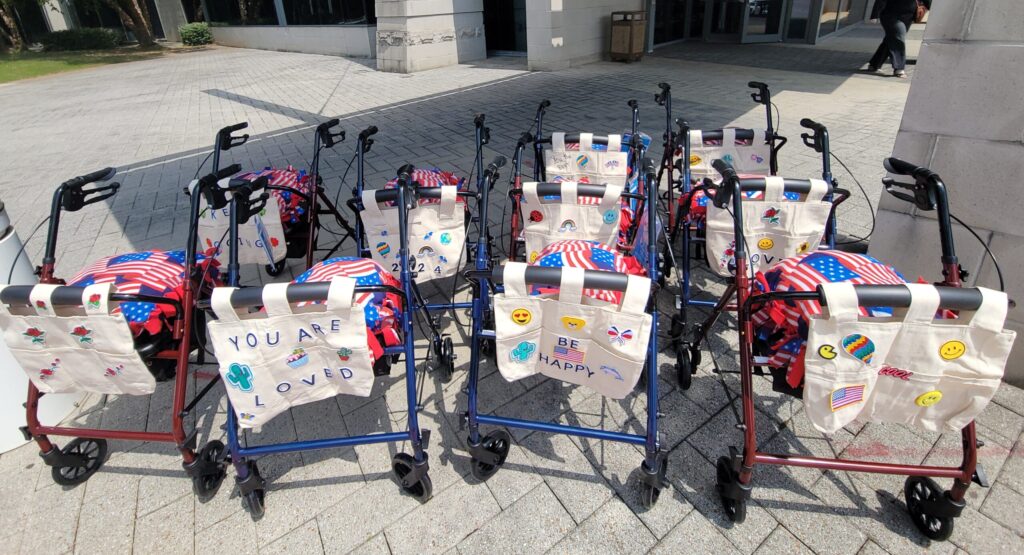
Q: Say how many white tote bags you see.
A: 10